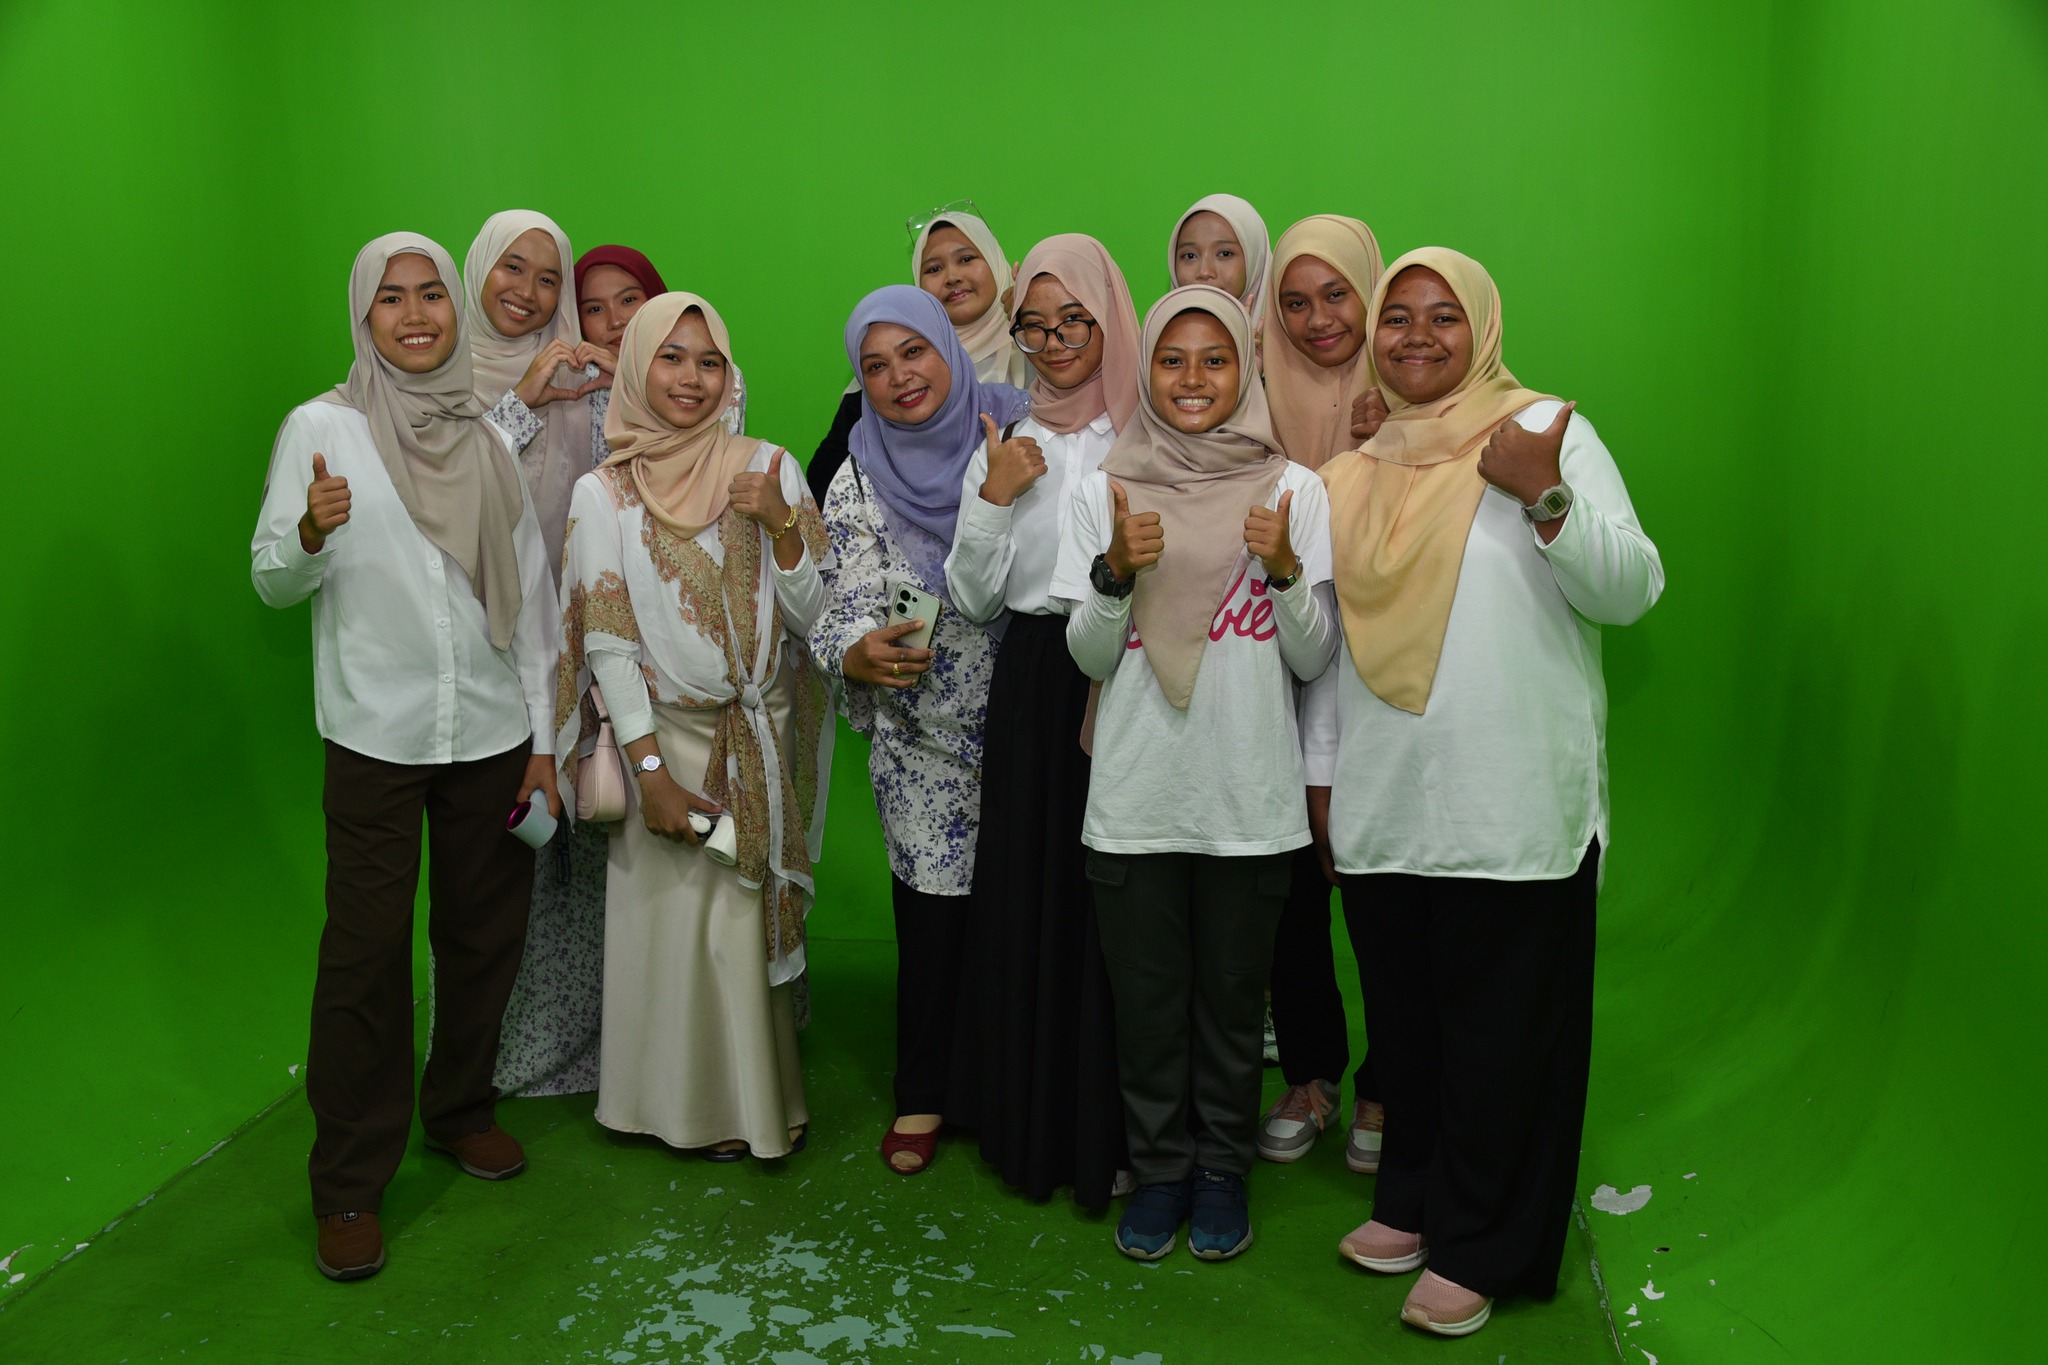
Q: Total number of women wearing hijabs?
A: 11